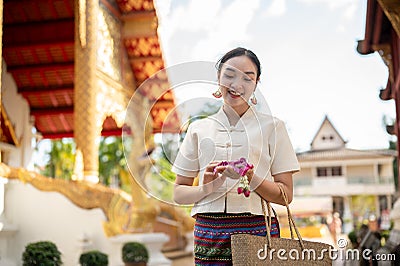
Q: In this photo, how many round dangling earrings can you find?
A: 2